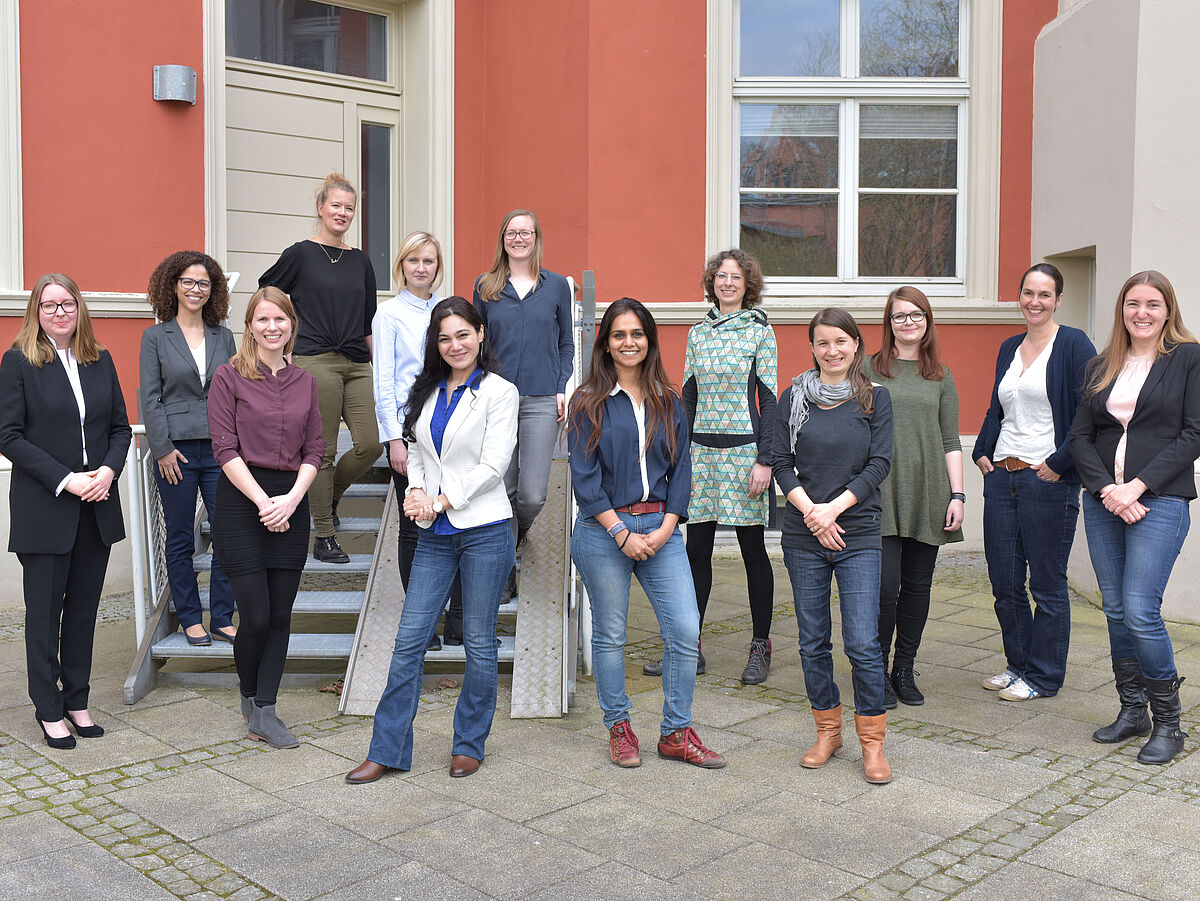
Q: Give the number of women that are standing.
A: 13